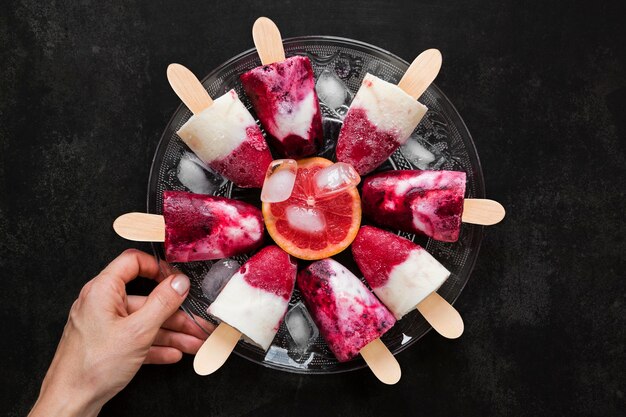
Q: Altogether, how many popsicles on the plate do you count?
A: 8